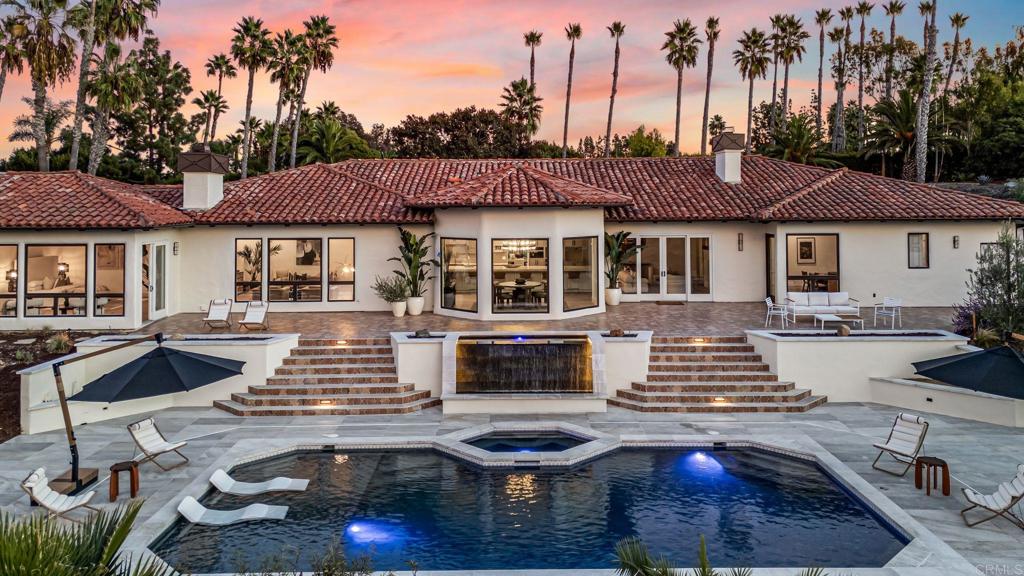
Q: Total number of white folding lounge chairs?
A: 6